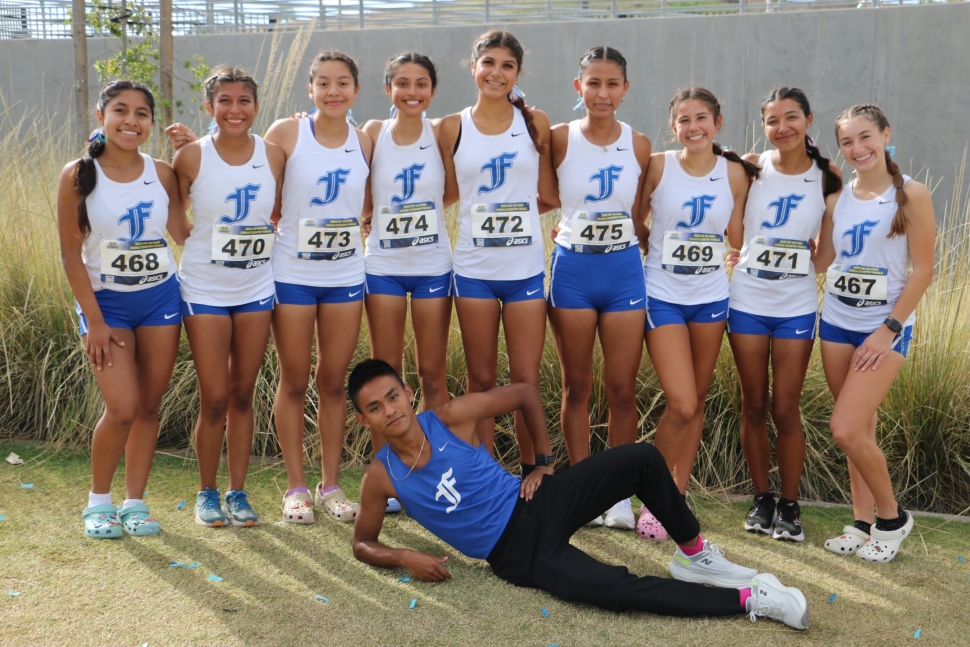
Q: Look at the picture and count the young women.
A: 9